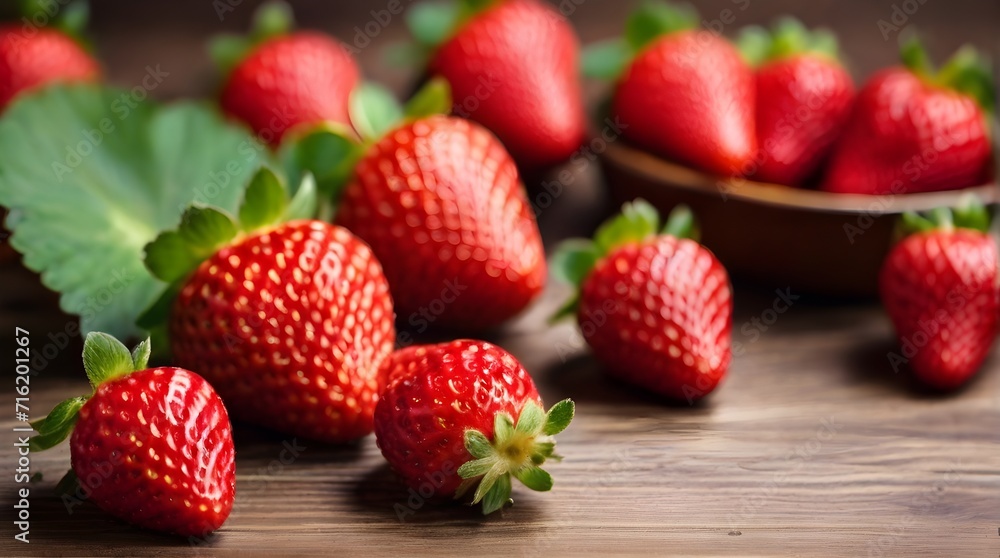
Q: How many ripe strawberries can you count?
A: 12